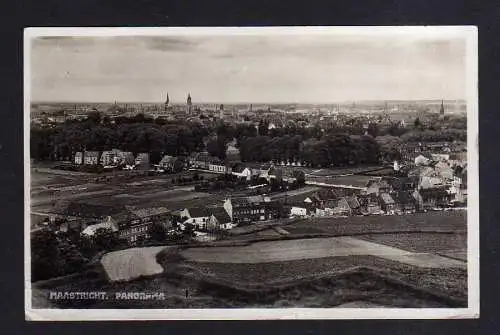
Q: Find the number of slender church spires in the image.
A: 3